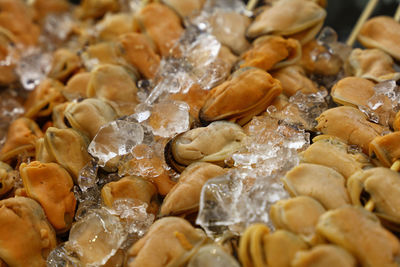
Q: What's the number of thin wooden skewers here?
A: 3